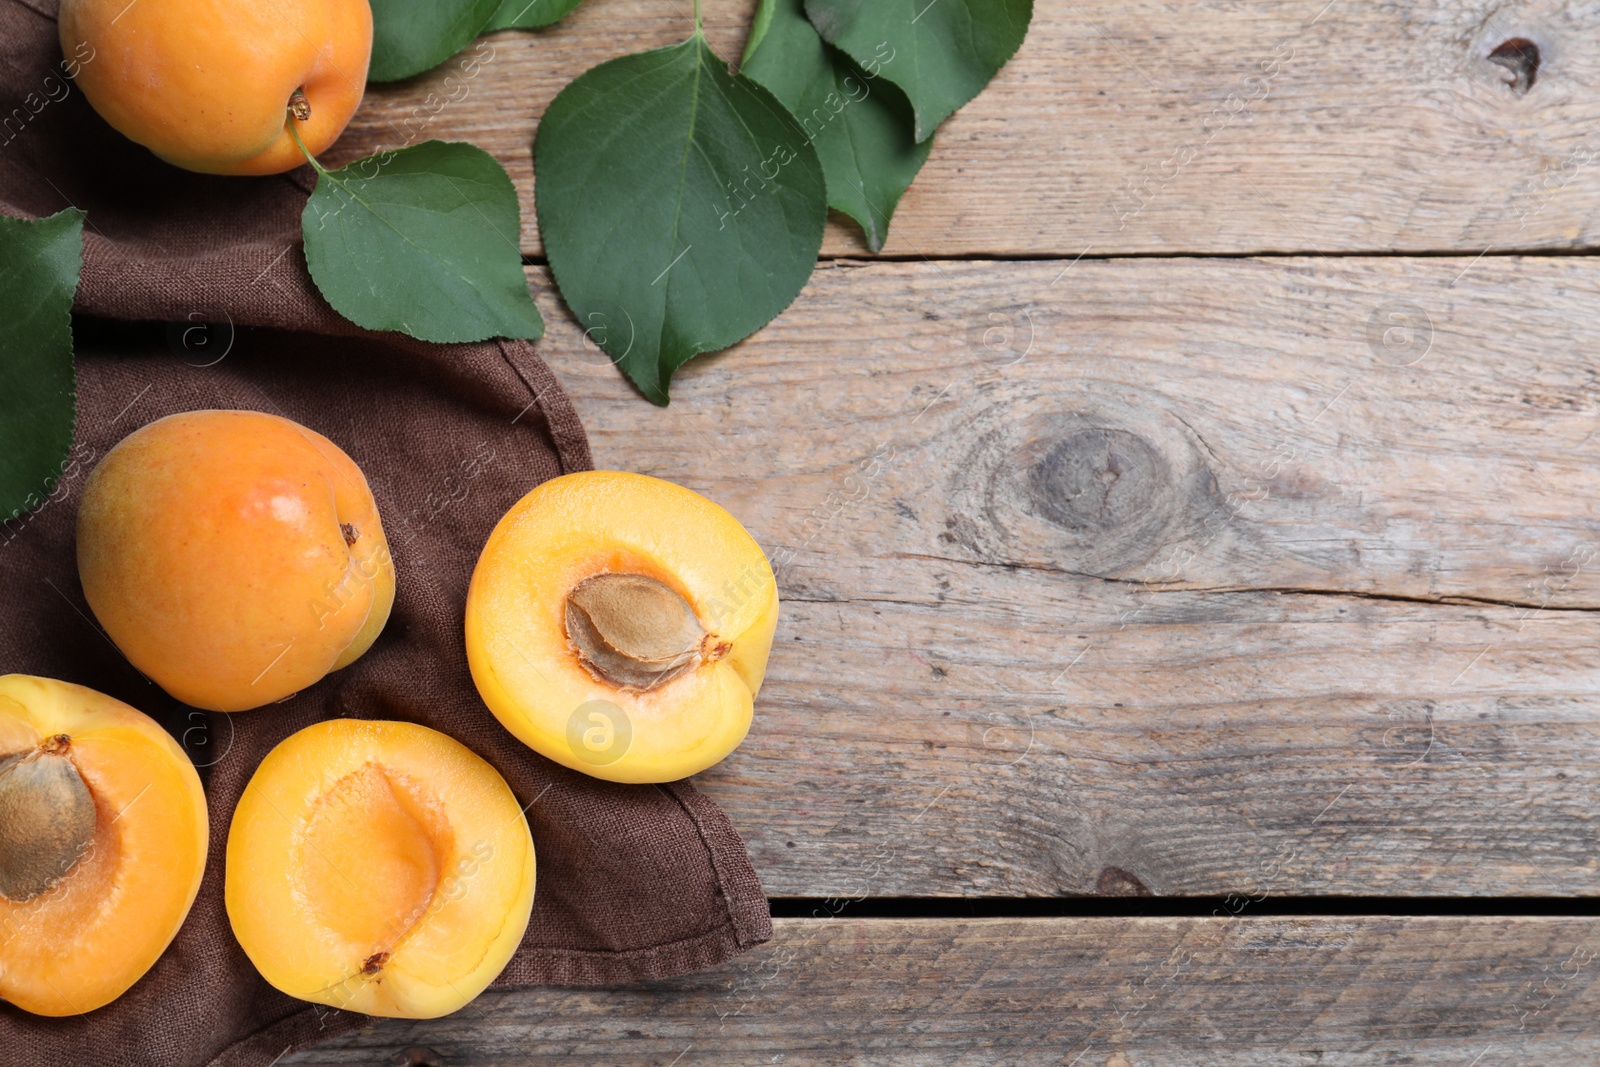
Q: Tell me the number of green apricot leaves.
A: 7